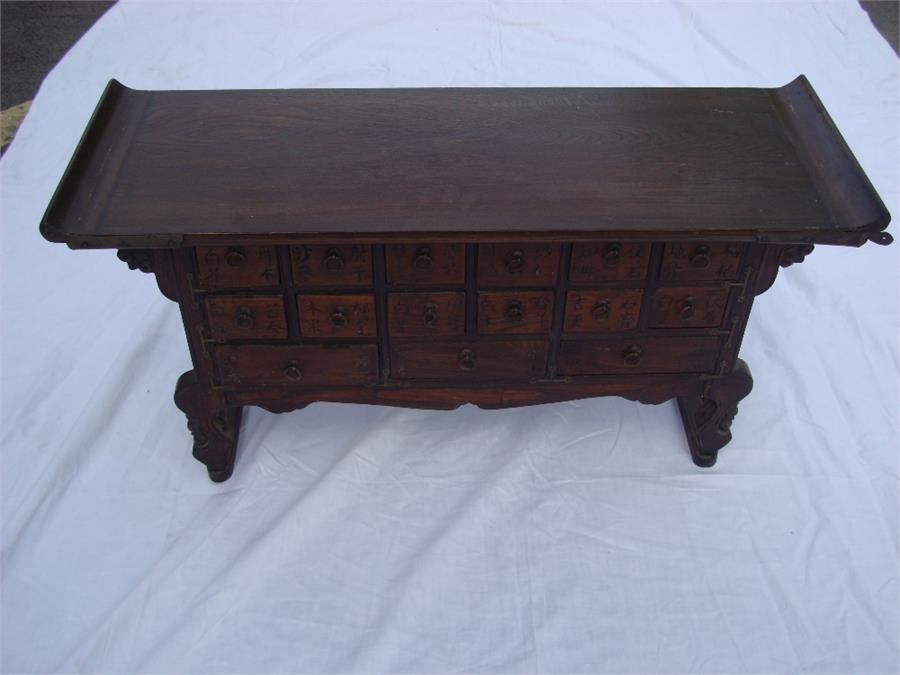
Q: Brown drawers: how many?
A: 15